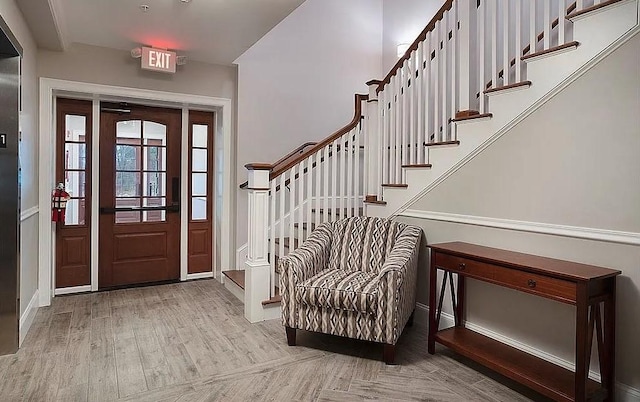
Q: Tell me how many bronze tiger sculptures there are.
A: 0